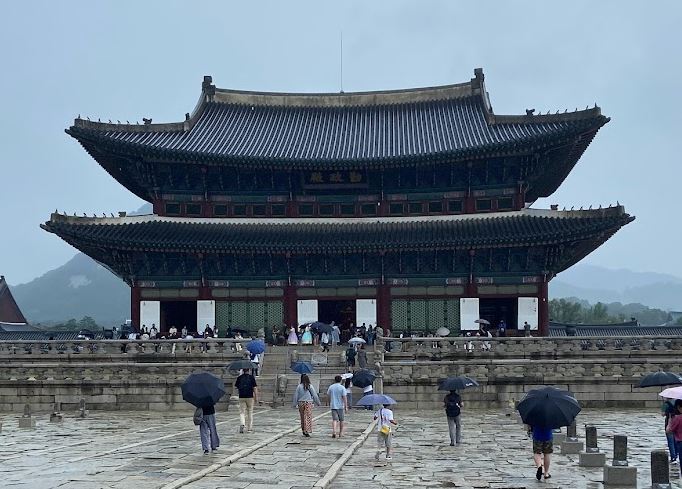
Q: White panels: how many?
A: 6